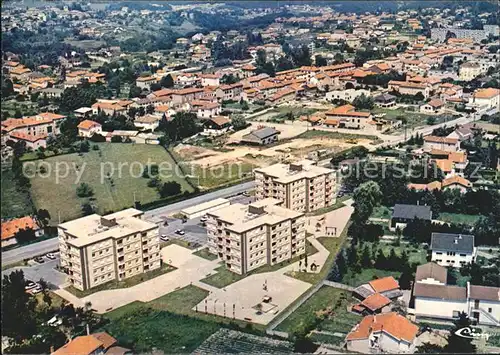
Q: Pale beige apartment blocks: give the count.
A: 3